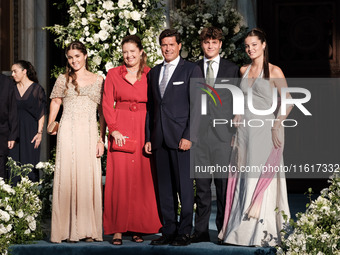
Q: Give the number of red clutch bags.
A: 1